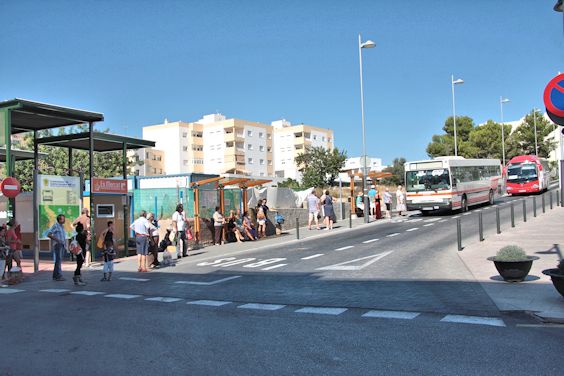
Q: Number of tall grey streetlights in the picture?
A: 4